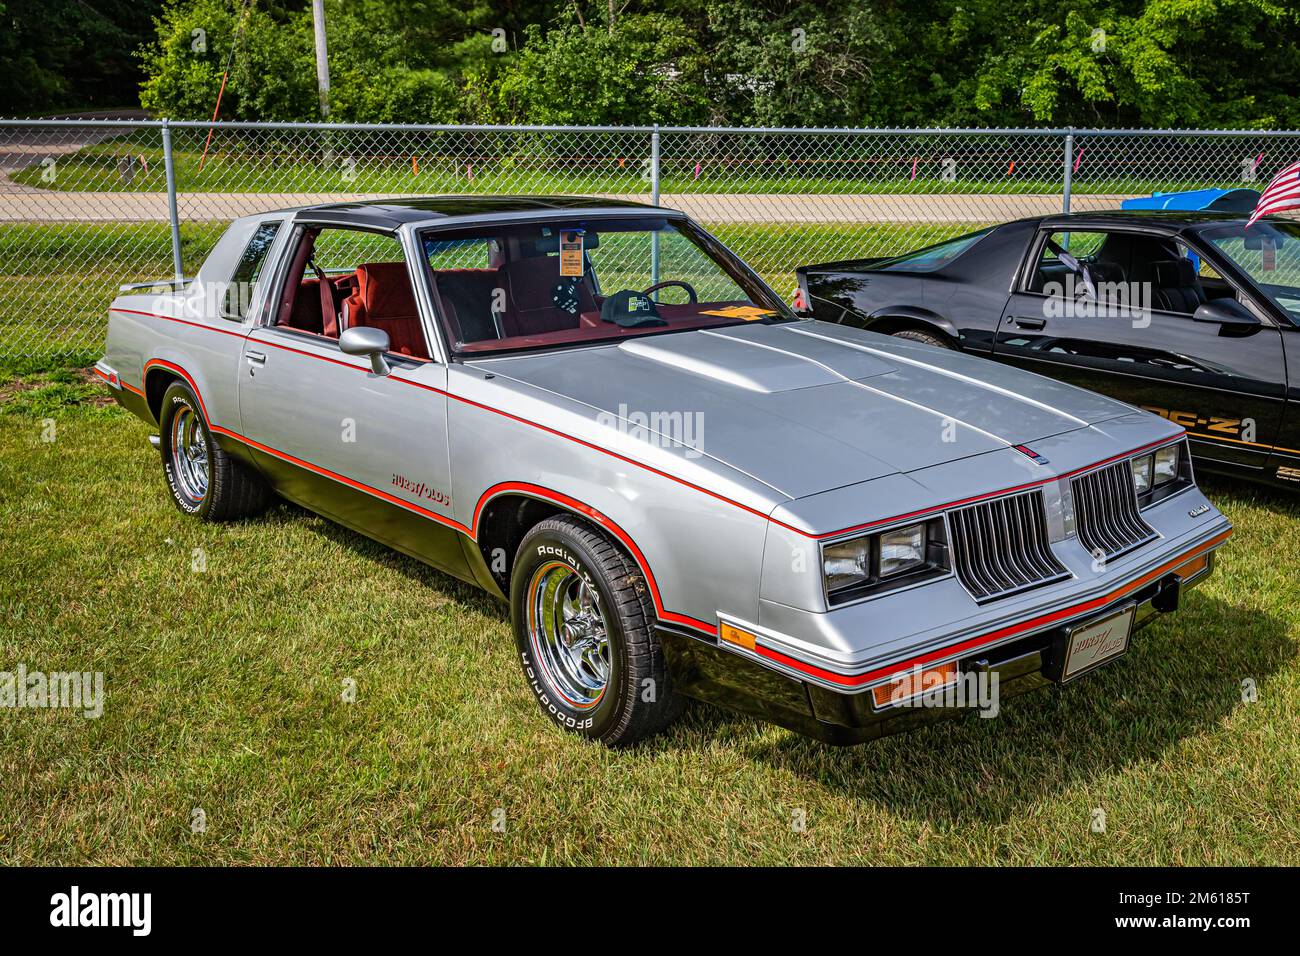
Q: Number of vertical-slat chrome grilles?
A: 2